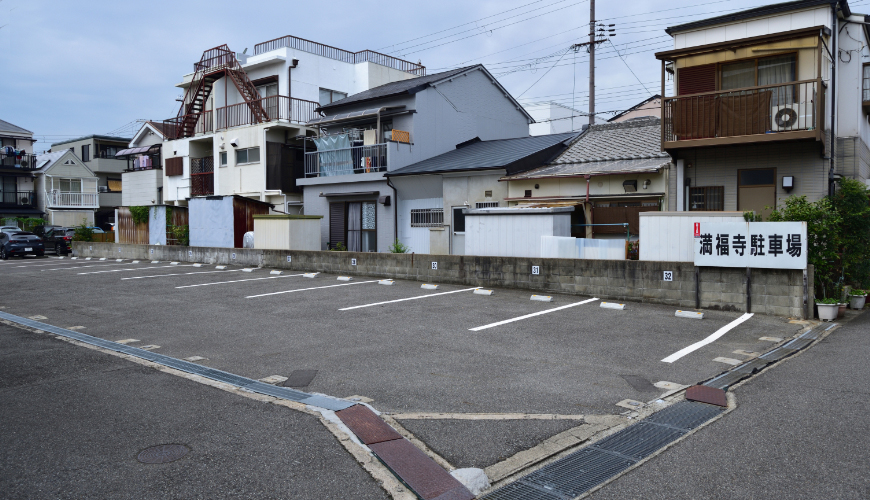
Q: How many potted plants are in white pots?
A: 2